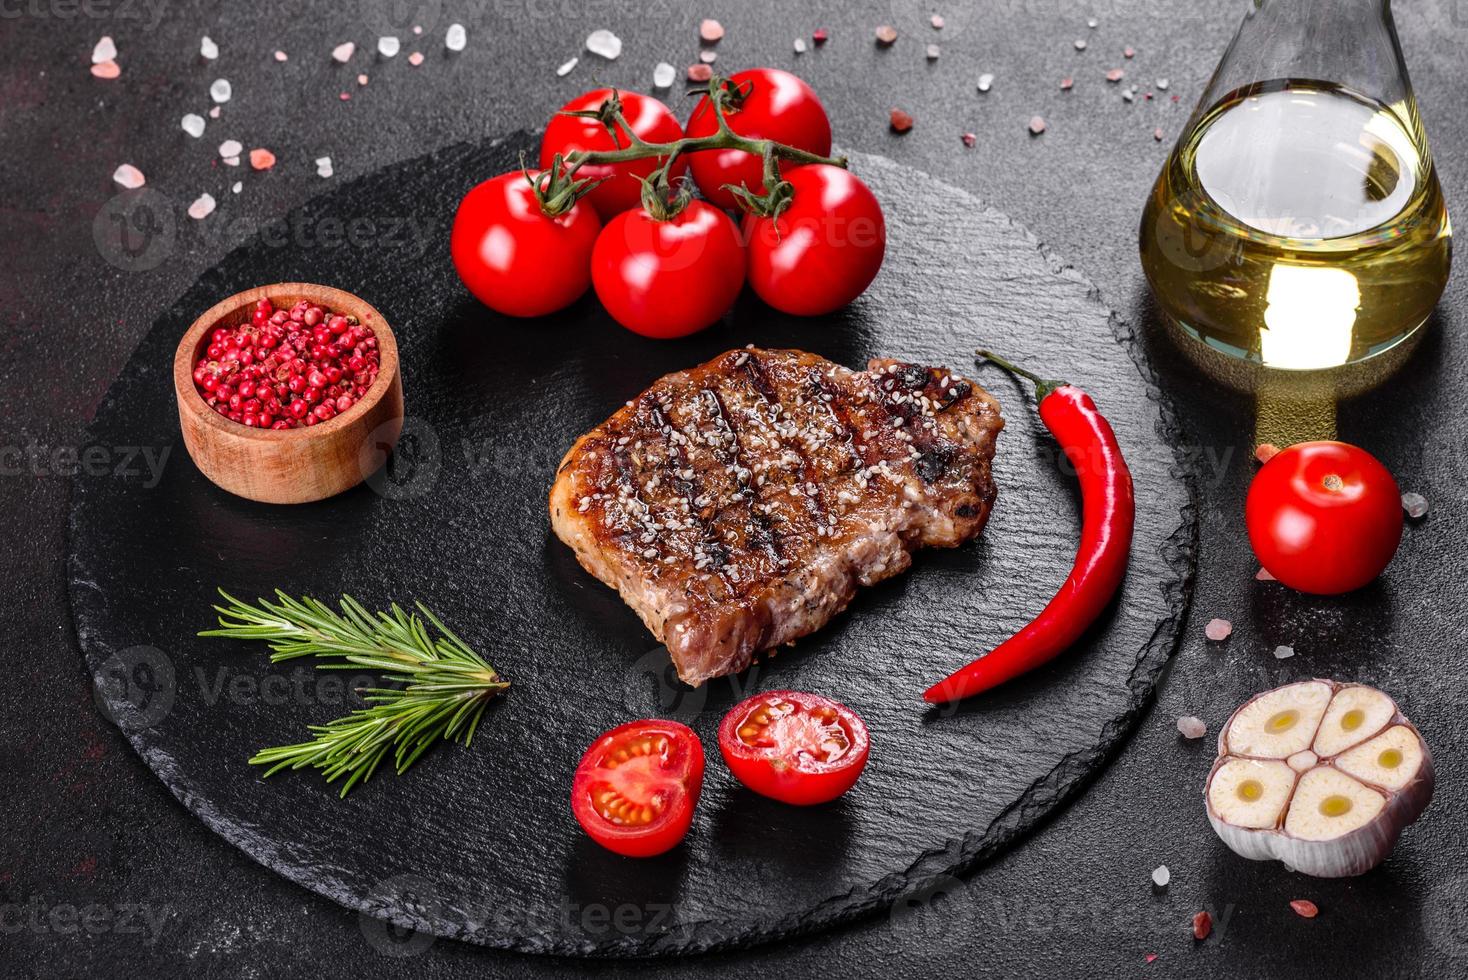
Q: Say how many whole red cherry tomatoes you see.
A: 6